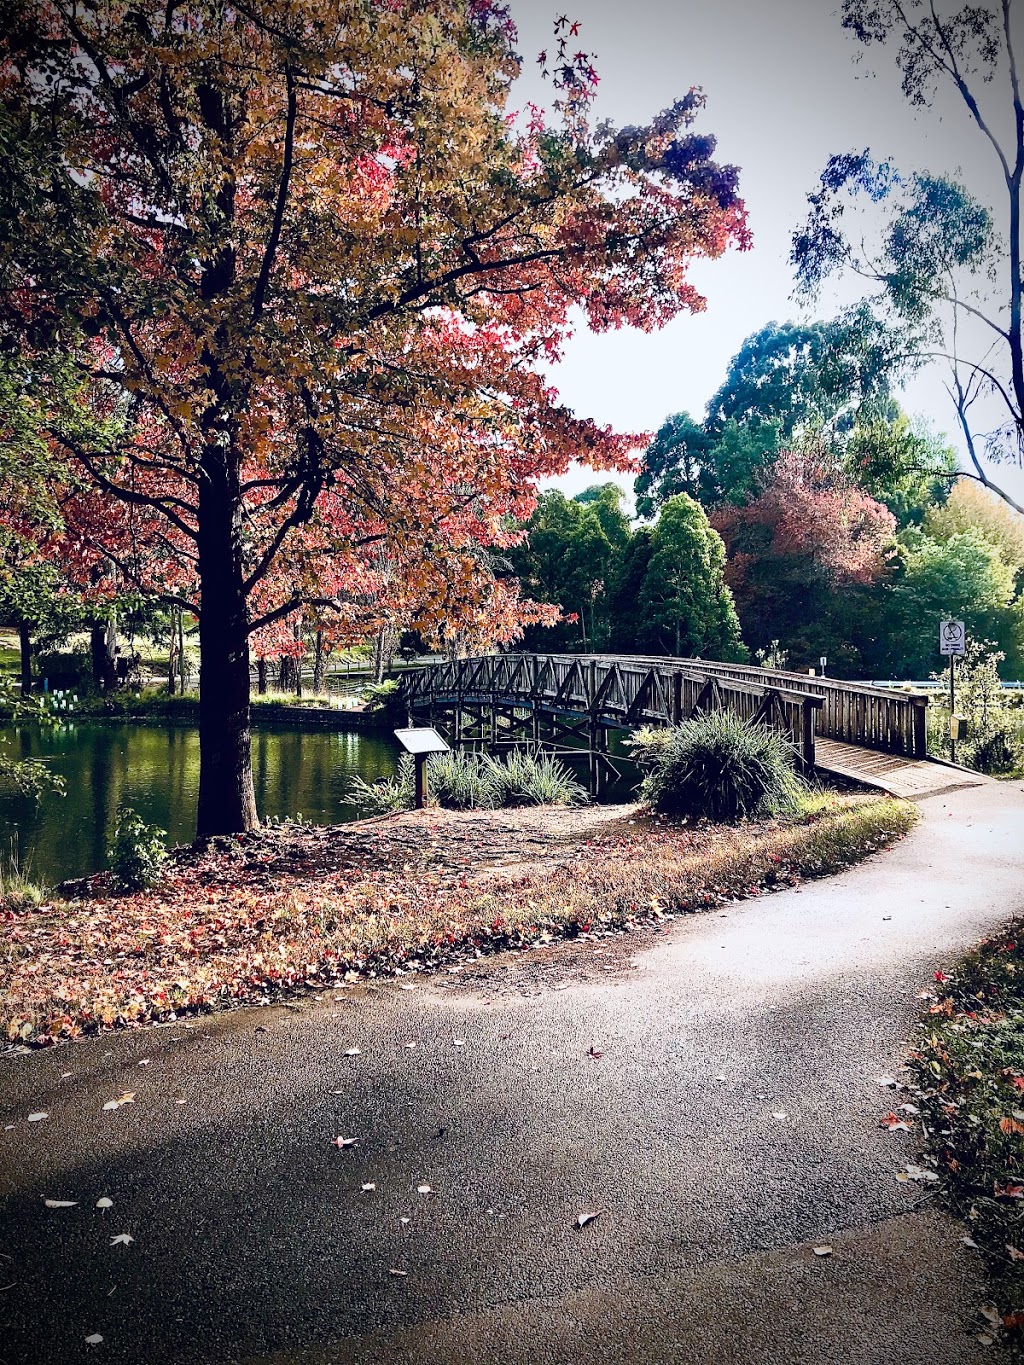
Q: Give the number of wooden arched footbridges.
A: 1